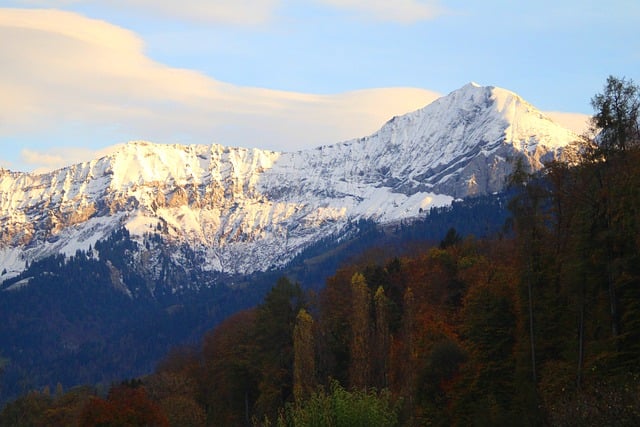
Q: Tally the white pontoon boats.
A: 0